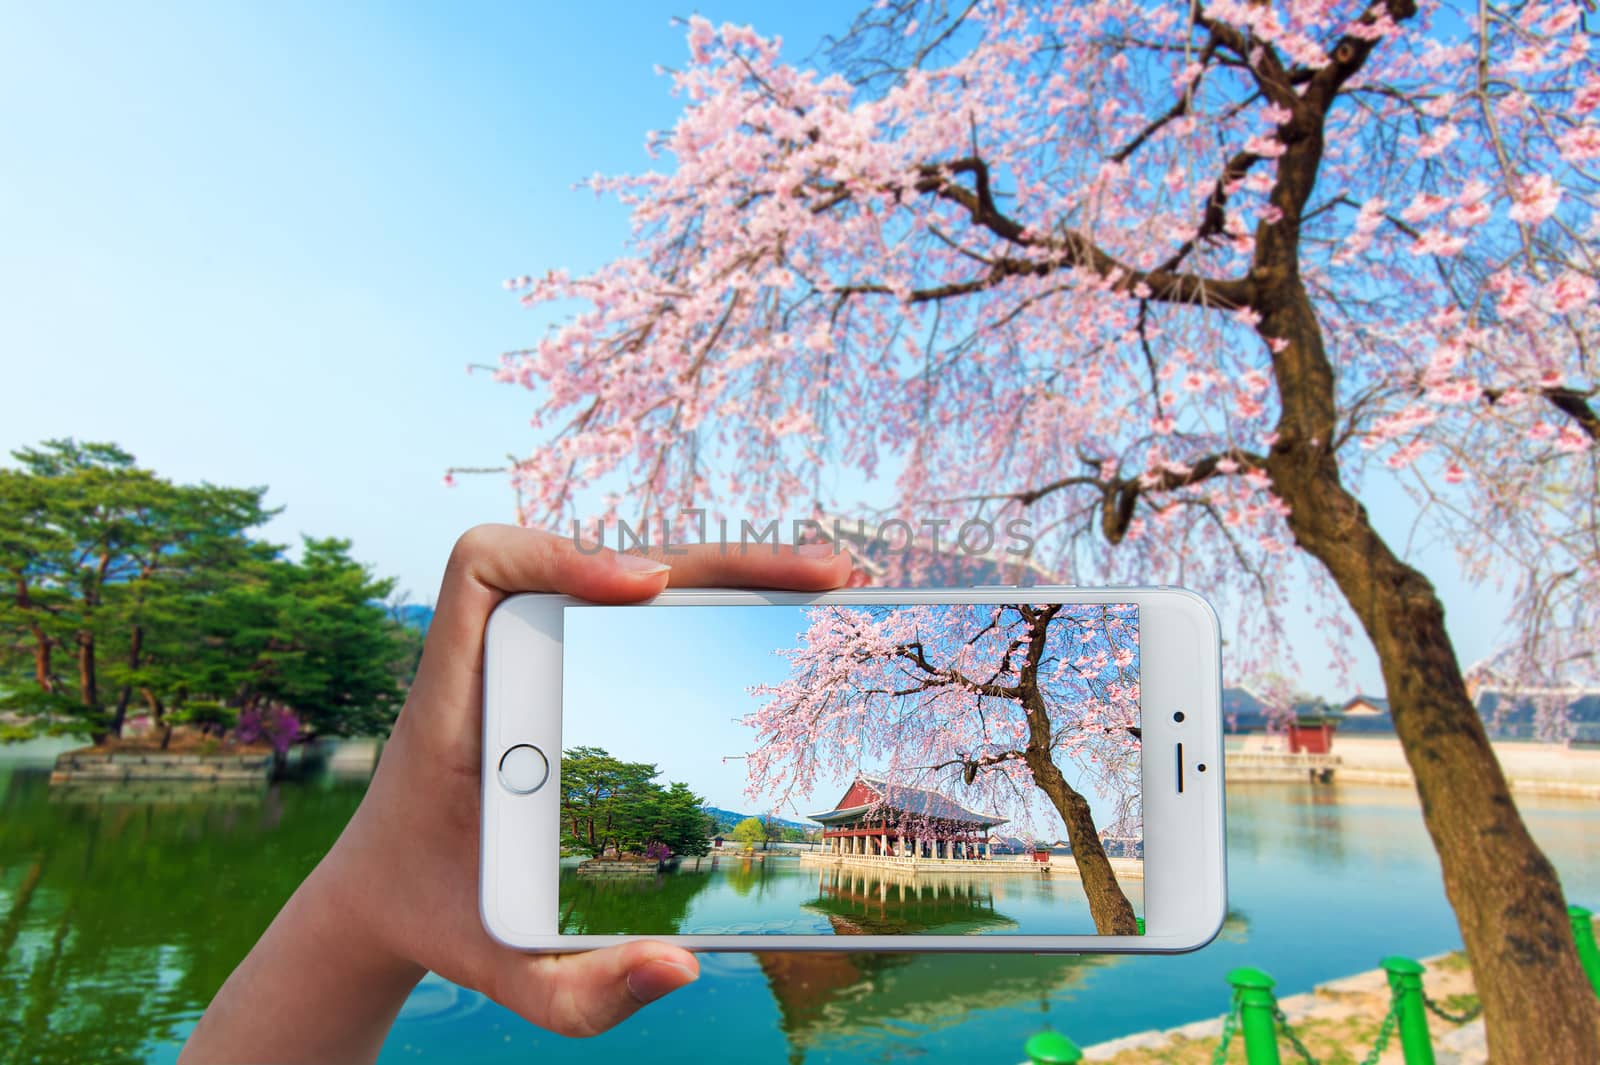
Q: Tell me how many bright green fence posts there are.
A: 4